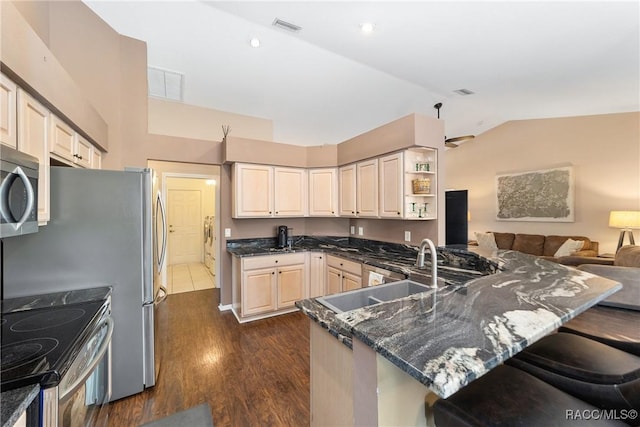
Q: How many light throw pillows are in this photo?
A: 2